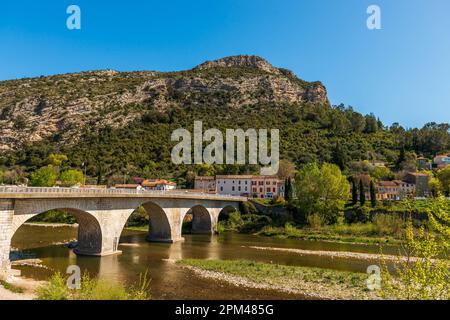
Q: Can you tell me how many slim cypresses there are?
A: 5